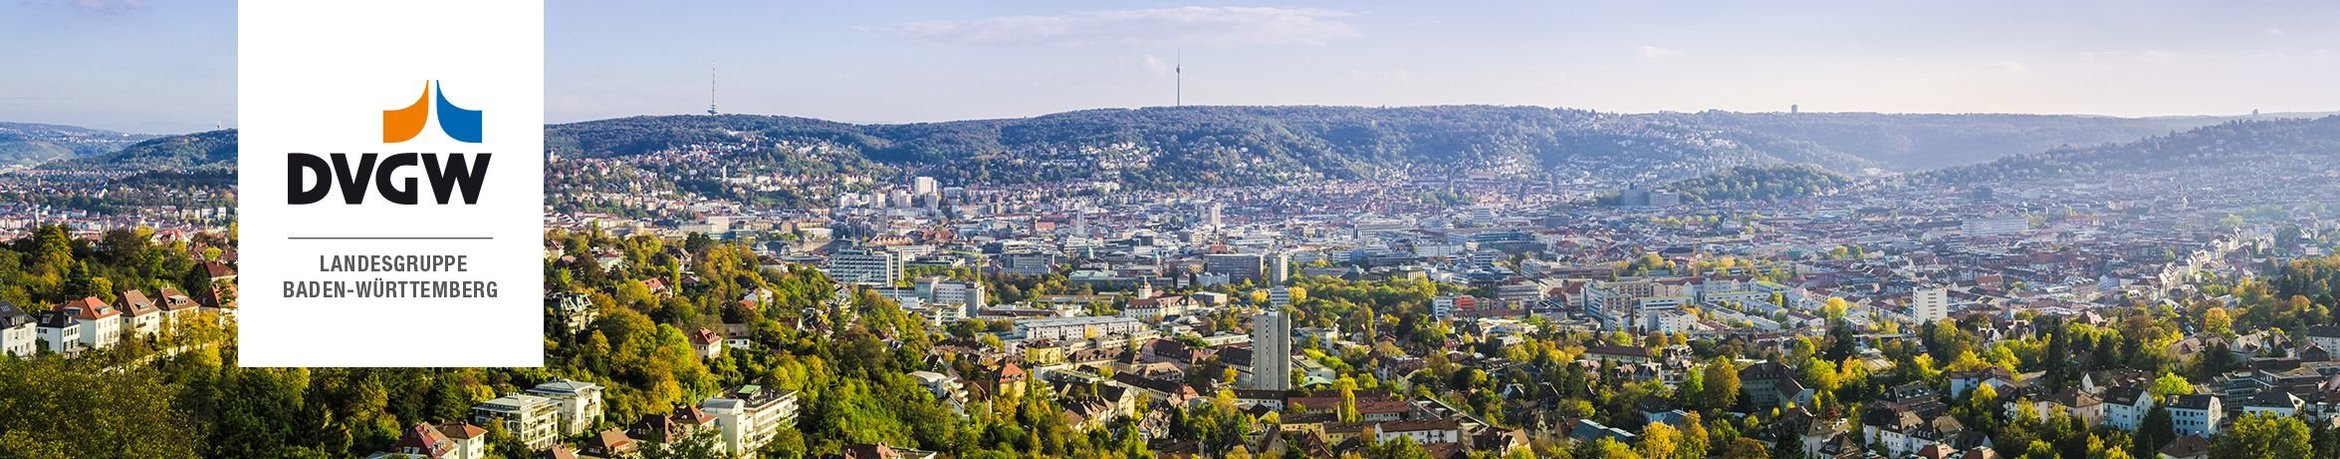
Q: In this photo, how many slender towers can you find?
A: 2